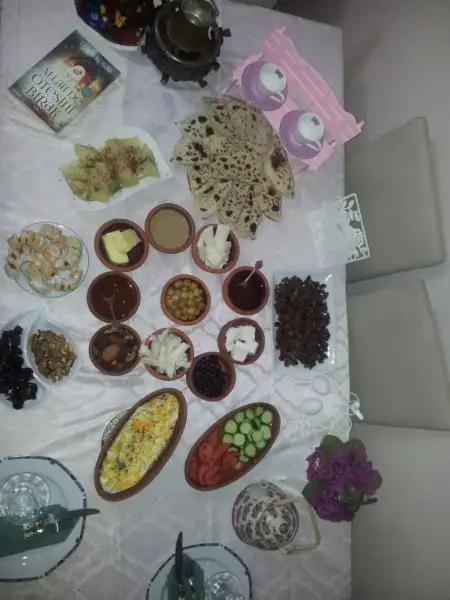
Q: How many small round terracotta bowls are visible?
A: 10